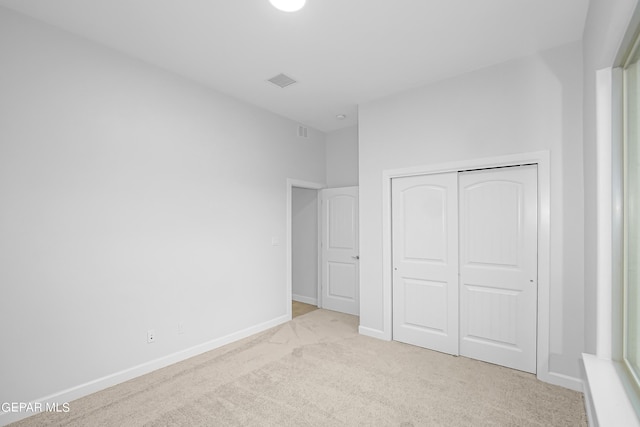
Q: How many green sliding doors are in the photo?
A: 0